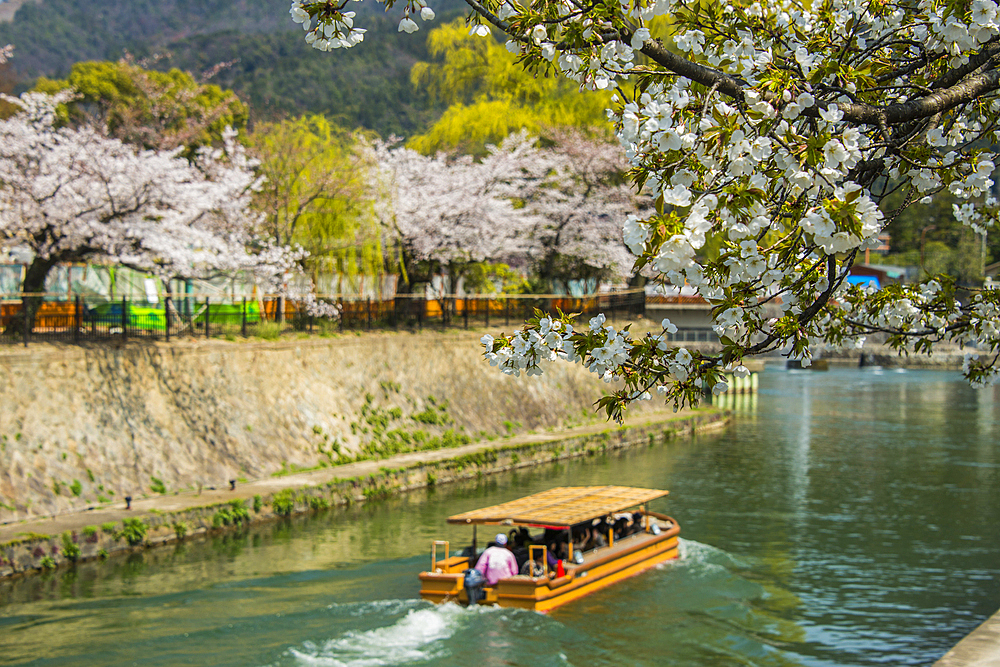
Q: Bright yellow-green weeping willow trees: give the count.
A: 2